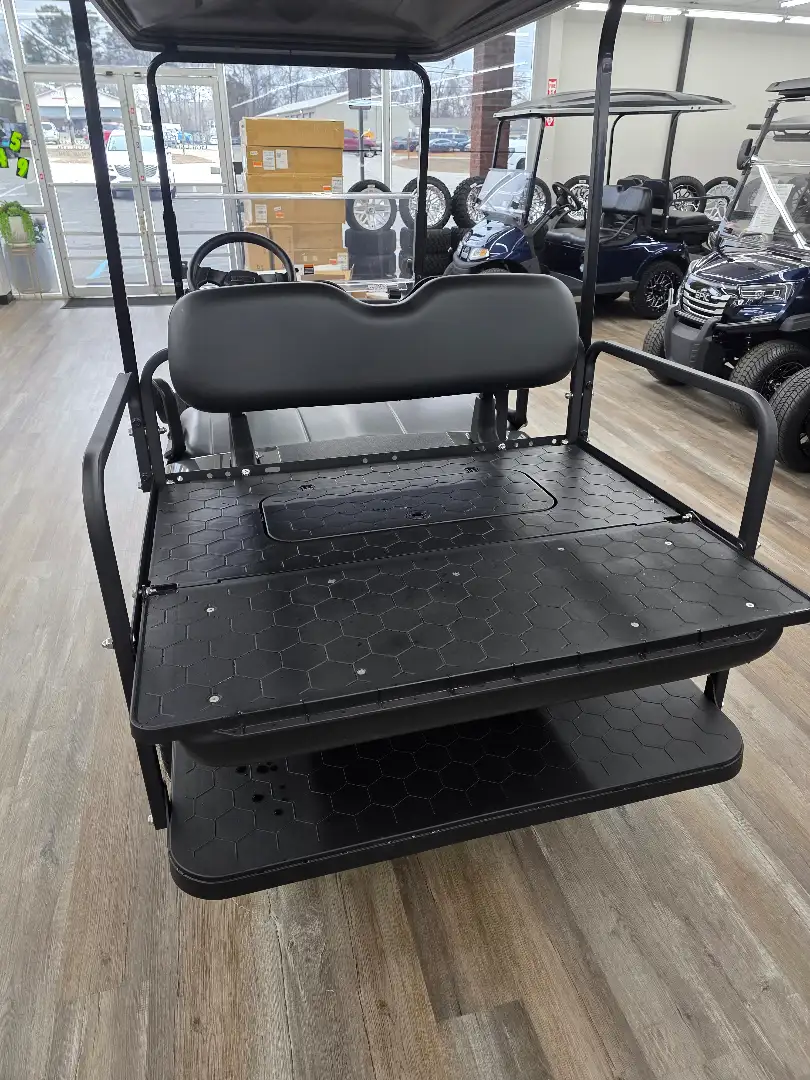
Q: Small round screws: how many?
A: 9